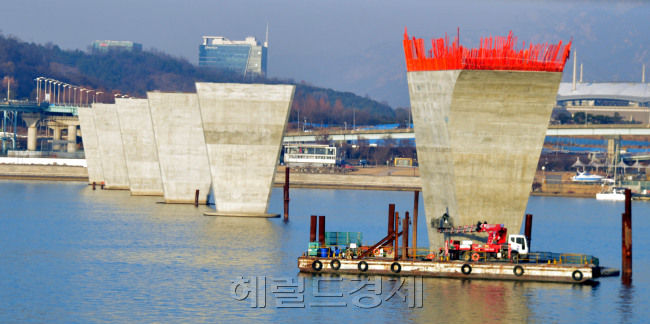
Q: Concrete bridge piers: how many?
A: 6